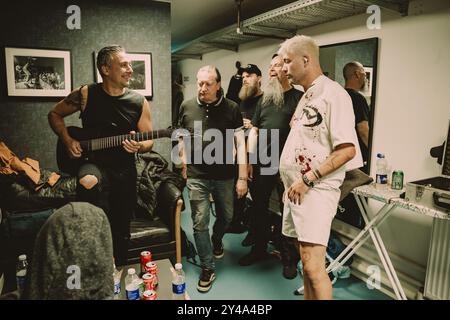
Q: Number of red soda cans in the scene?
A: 4